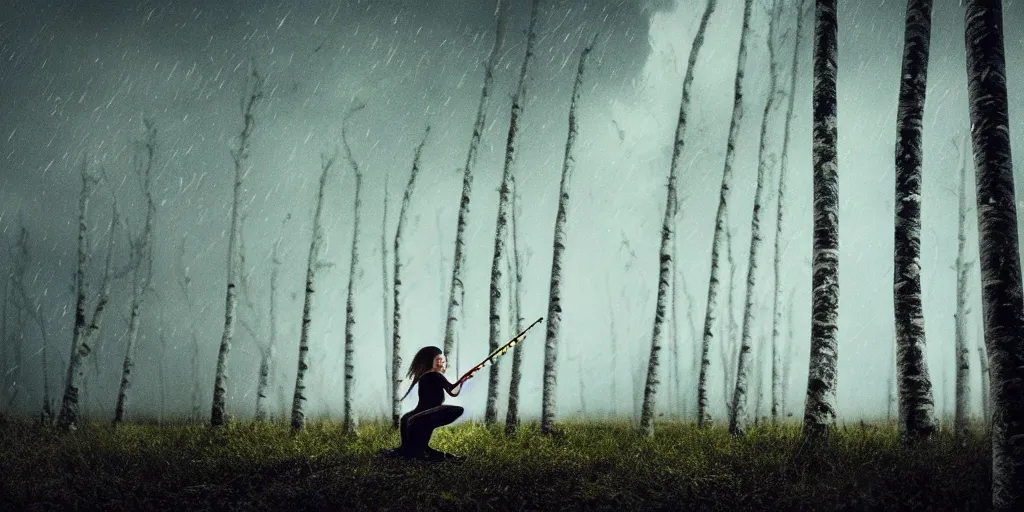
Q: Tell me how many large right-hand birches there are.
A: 3